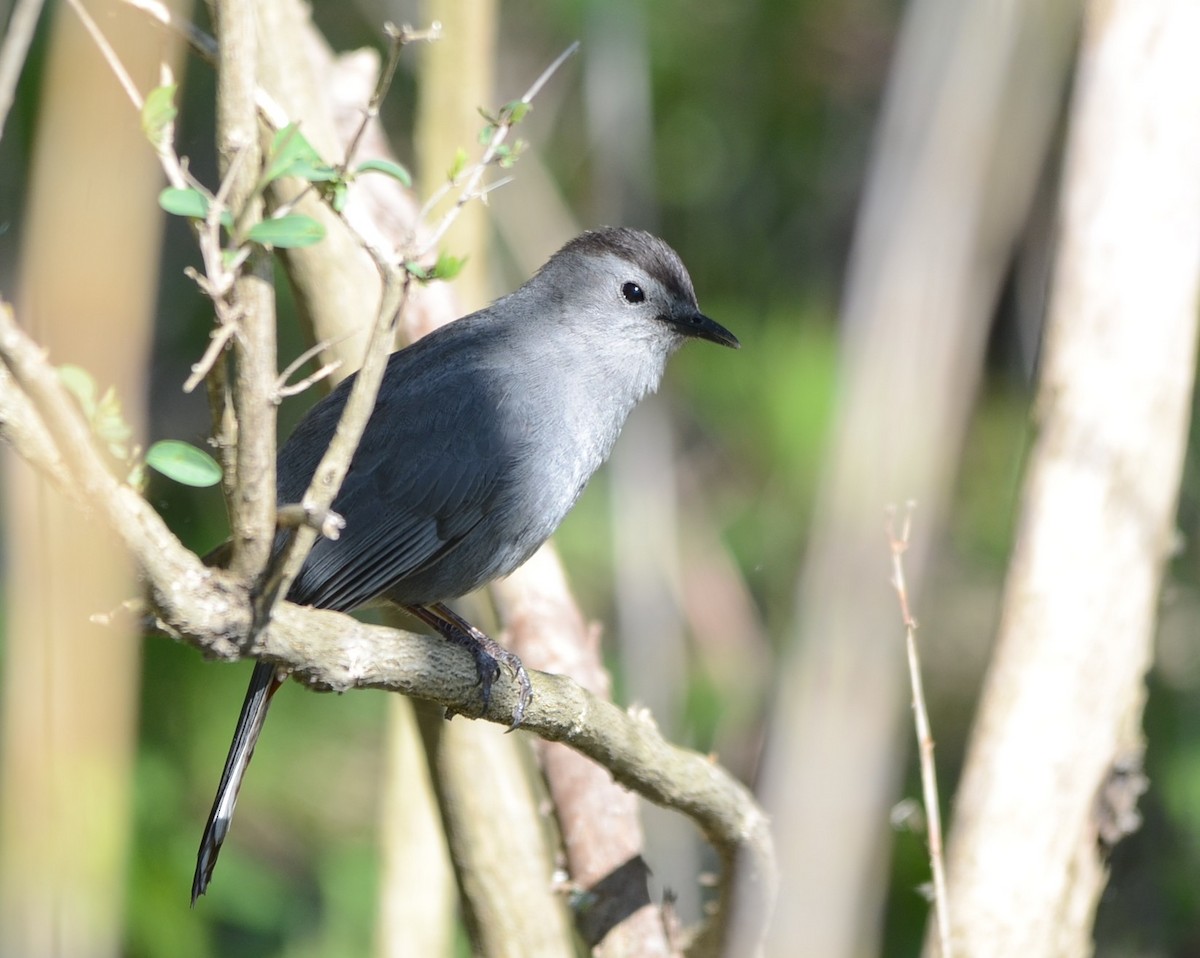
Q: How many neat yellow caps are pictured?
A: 0